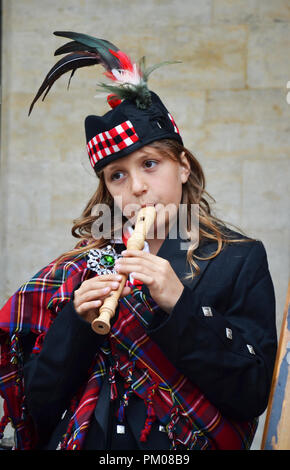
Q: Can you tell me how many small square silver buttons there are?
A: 5